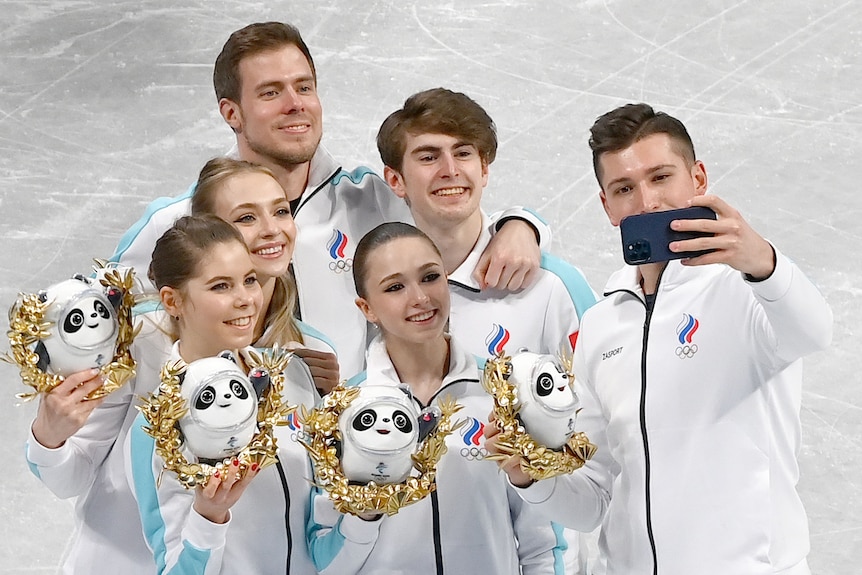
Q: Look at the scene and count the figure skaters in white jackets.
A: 6